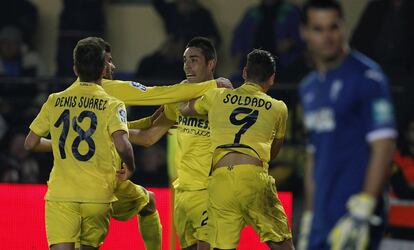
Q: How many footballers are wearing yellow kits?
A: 4